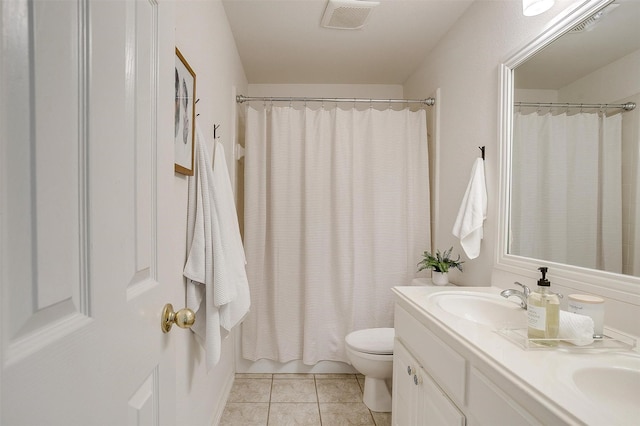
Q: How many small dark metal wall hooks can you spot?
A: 3